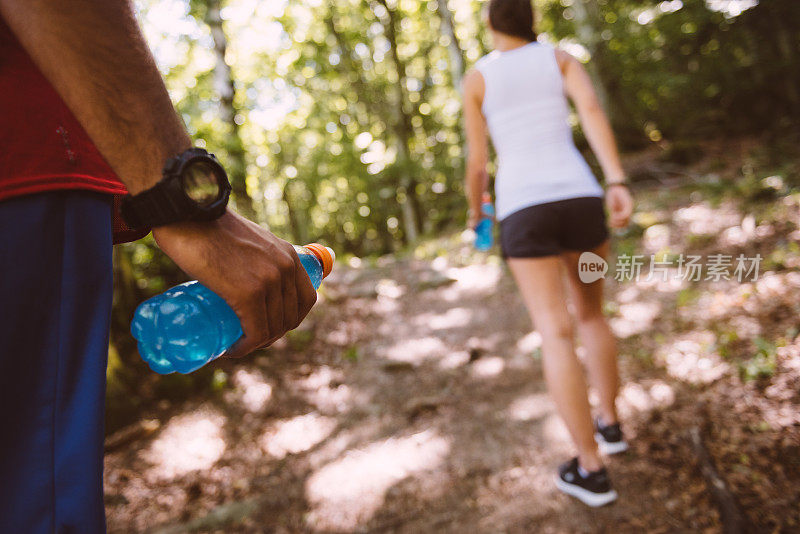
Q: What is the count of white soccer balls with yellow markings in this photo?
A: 0